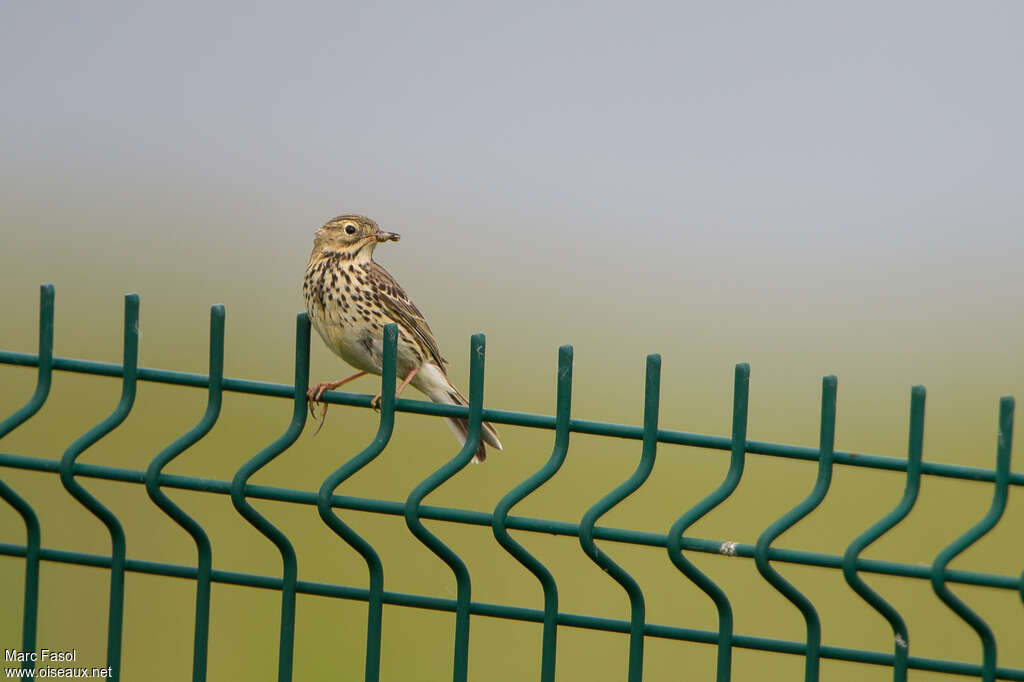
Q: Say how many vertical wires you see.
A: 12